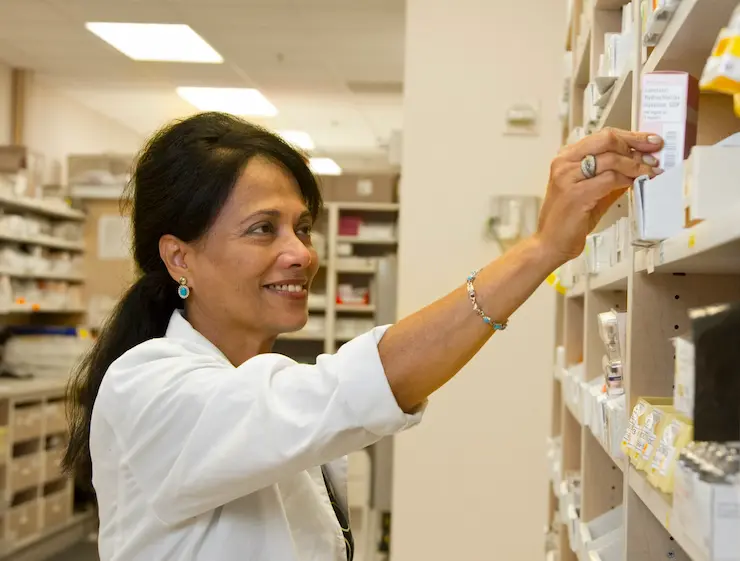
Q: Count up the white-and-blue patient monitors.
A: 0